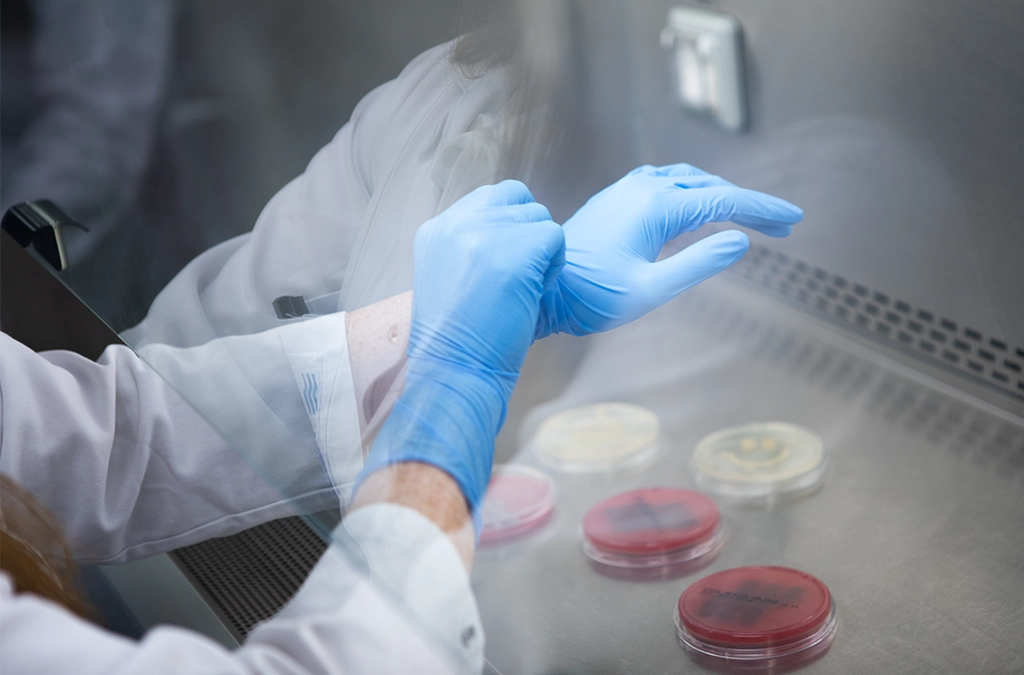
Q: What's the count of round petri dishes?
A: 5